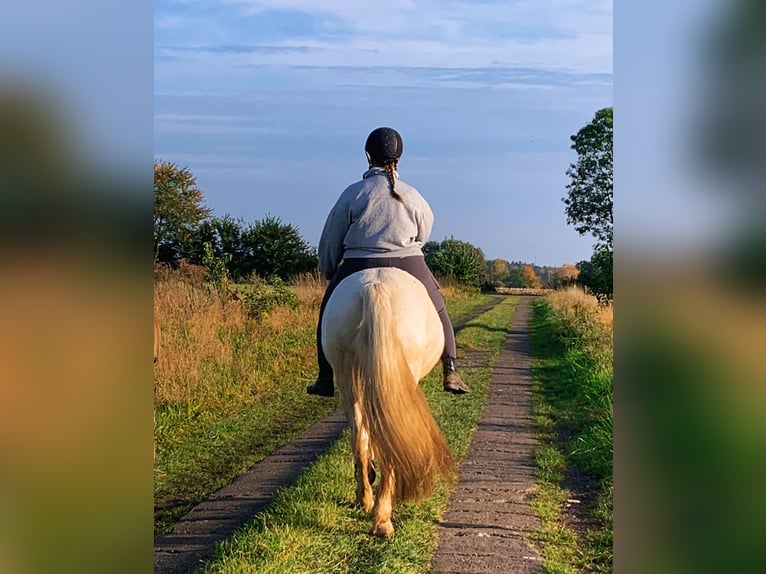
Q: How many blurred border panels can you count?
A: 2